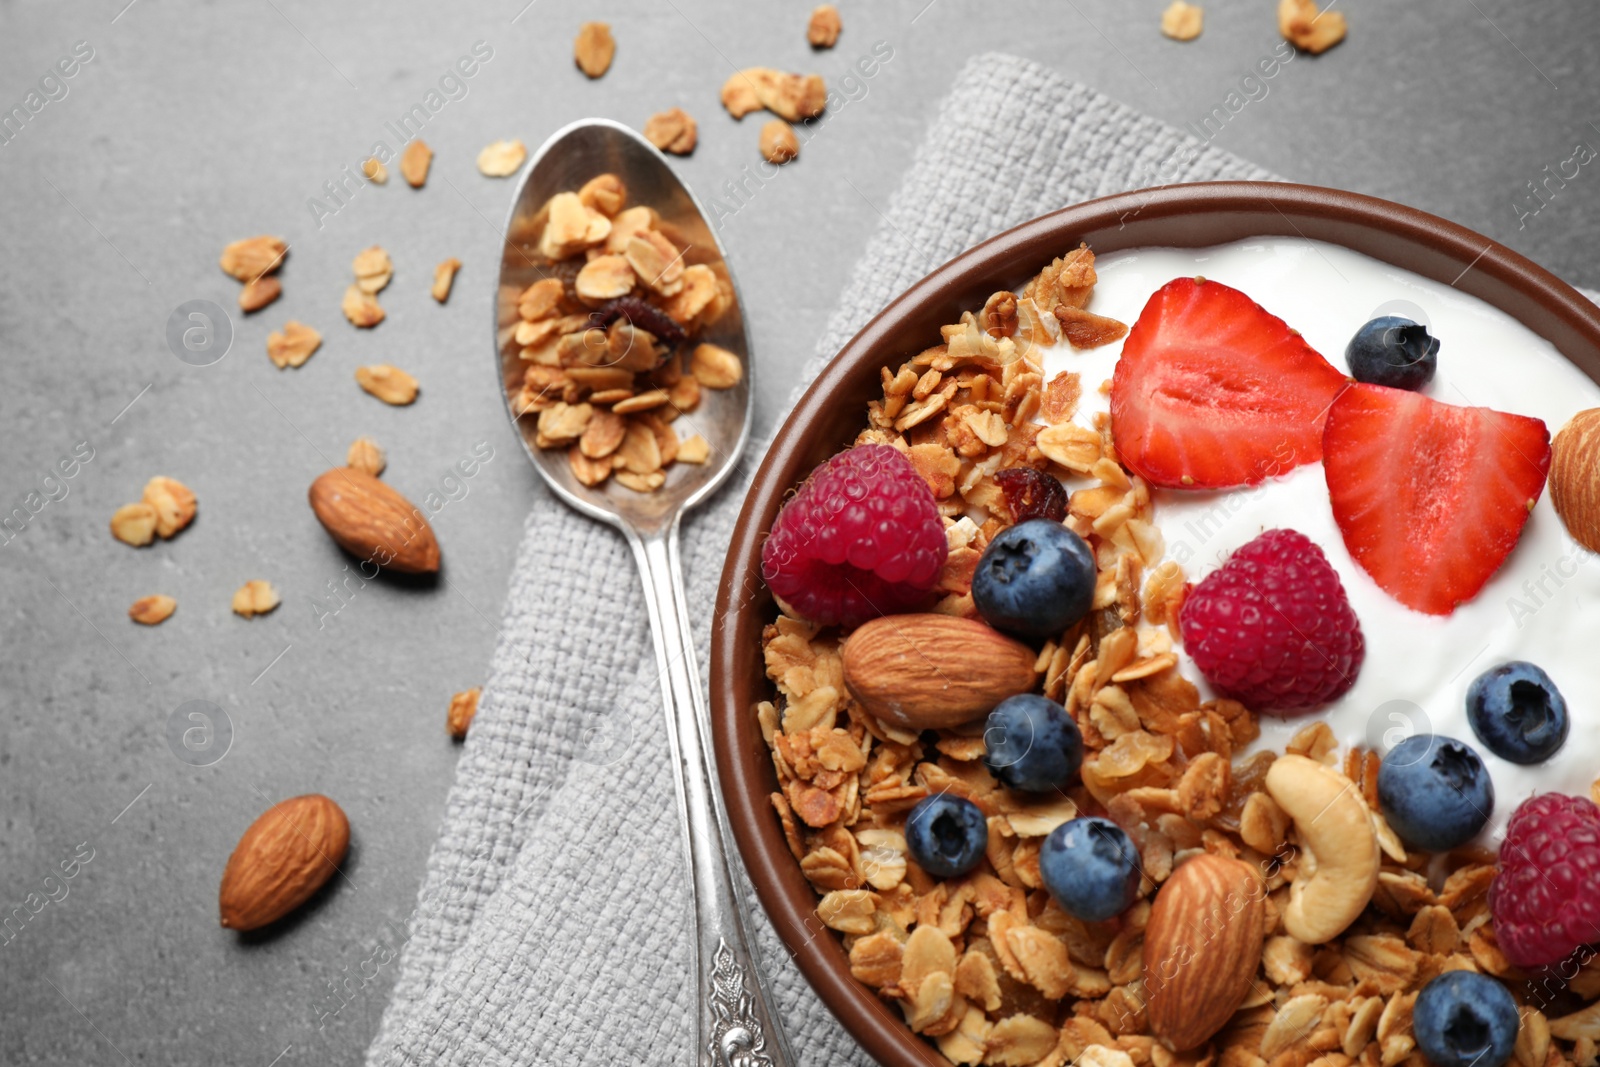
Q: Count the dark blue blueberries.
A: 8